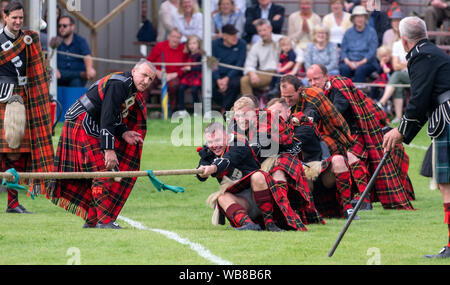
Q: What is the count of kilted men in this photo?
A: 8